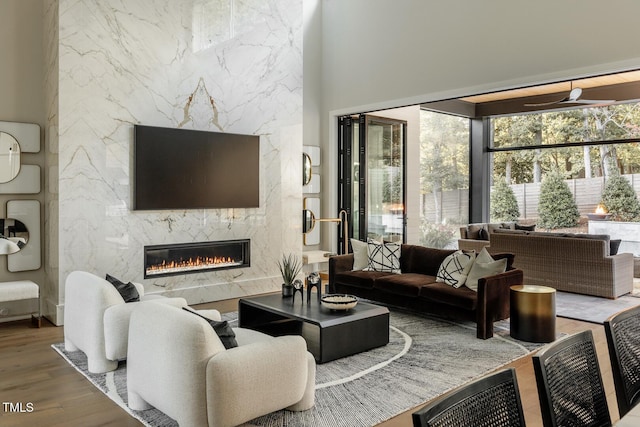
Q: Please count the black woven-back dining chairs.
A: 3